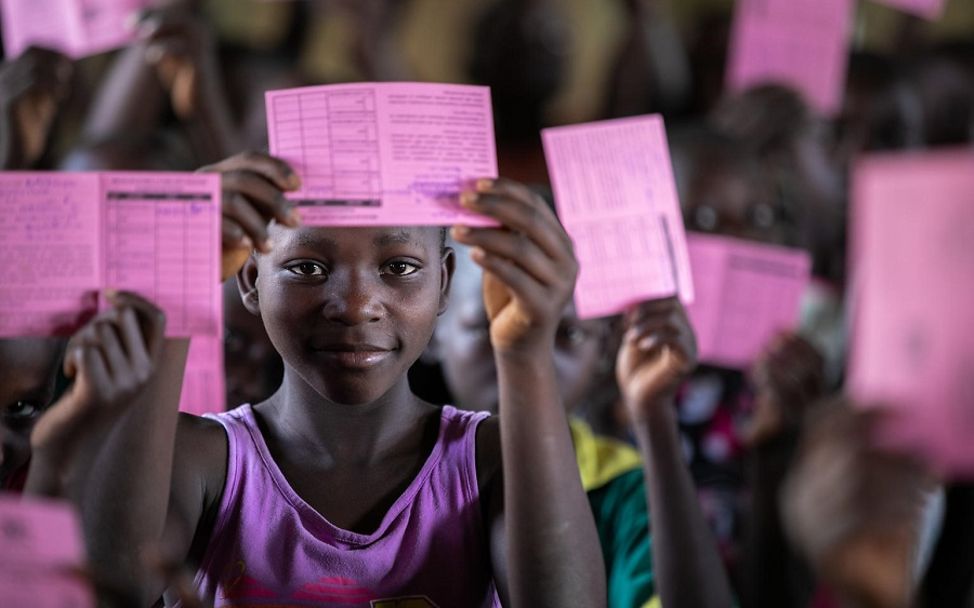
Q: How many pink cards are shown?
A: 10